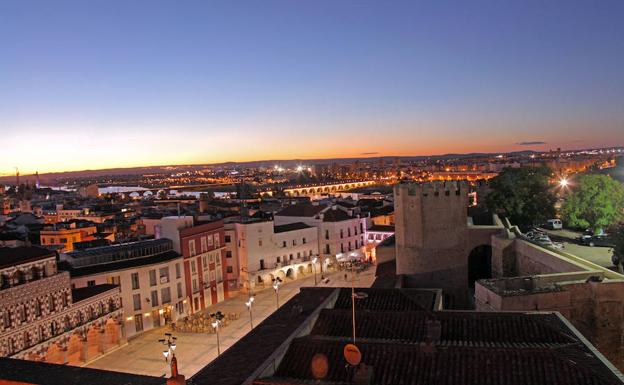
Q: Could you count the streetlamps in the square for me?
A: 5